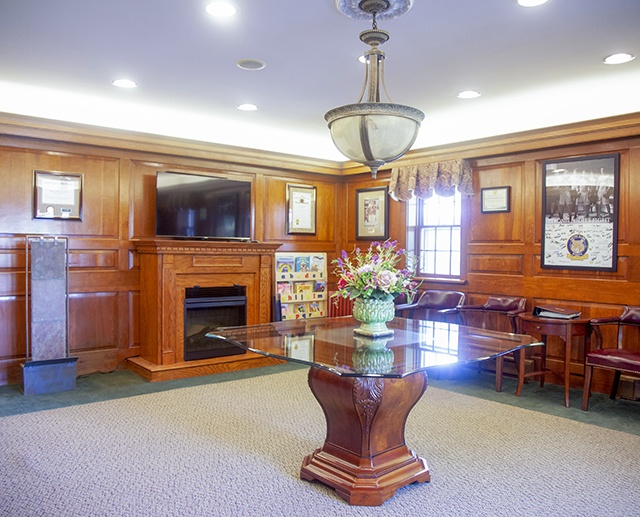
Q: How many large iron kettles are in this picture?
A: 0